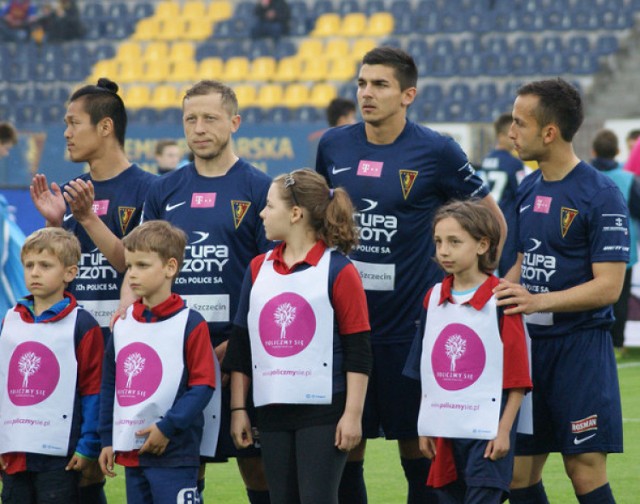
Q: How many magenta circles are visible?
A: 4